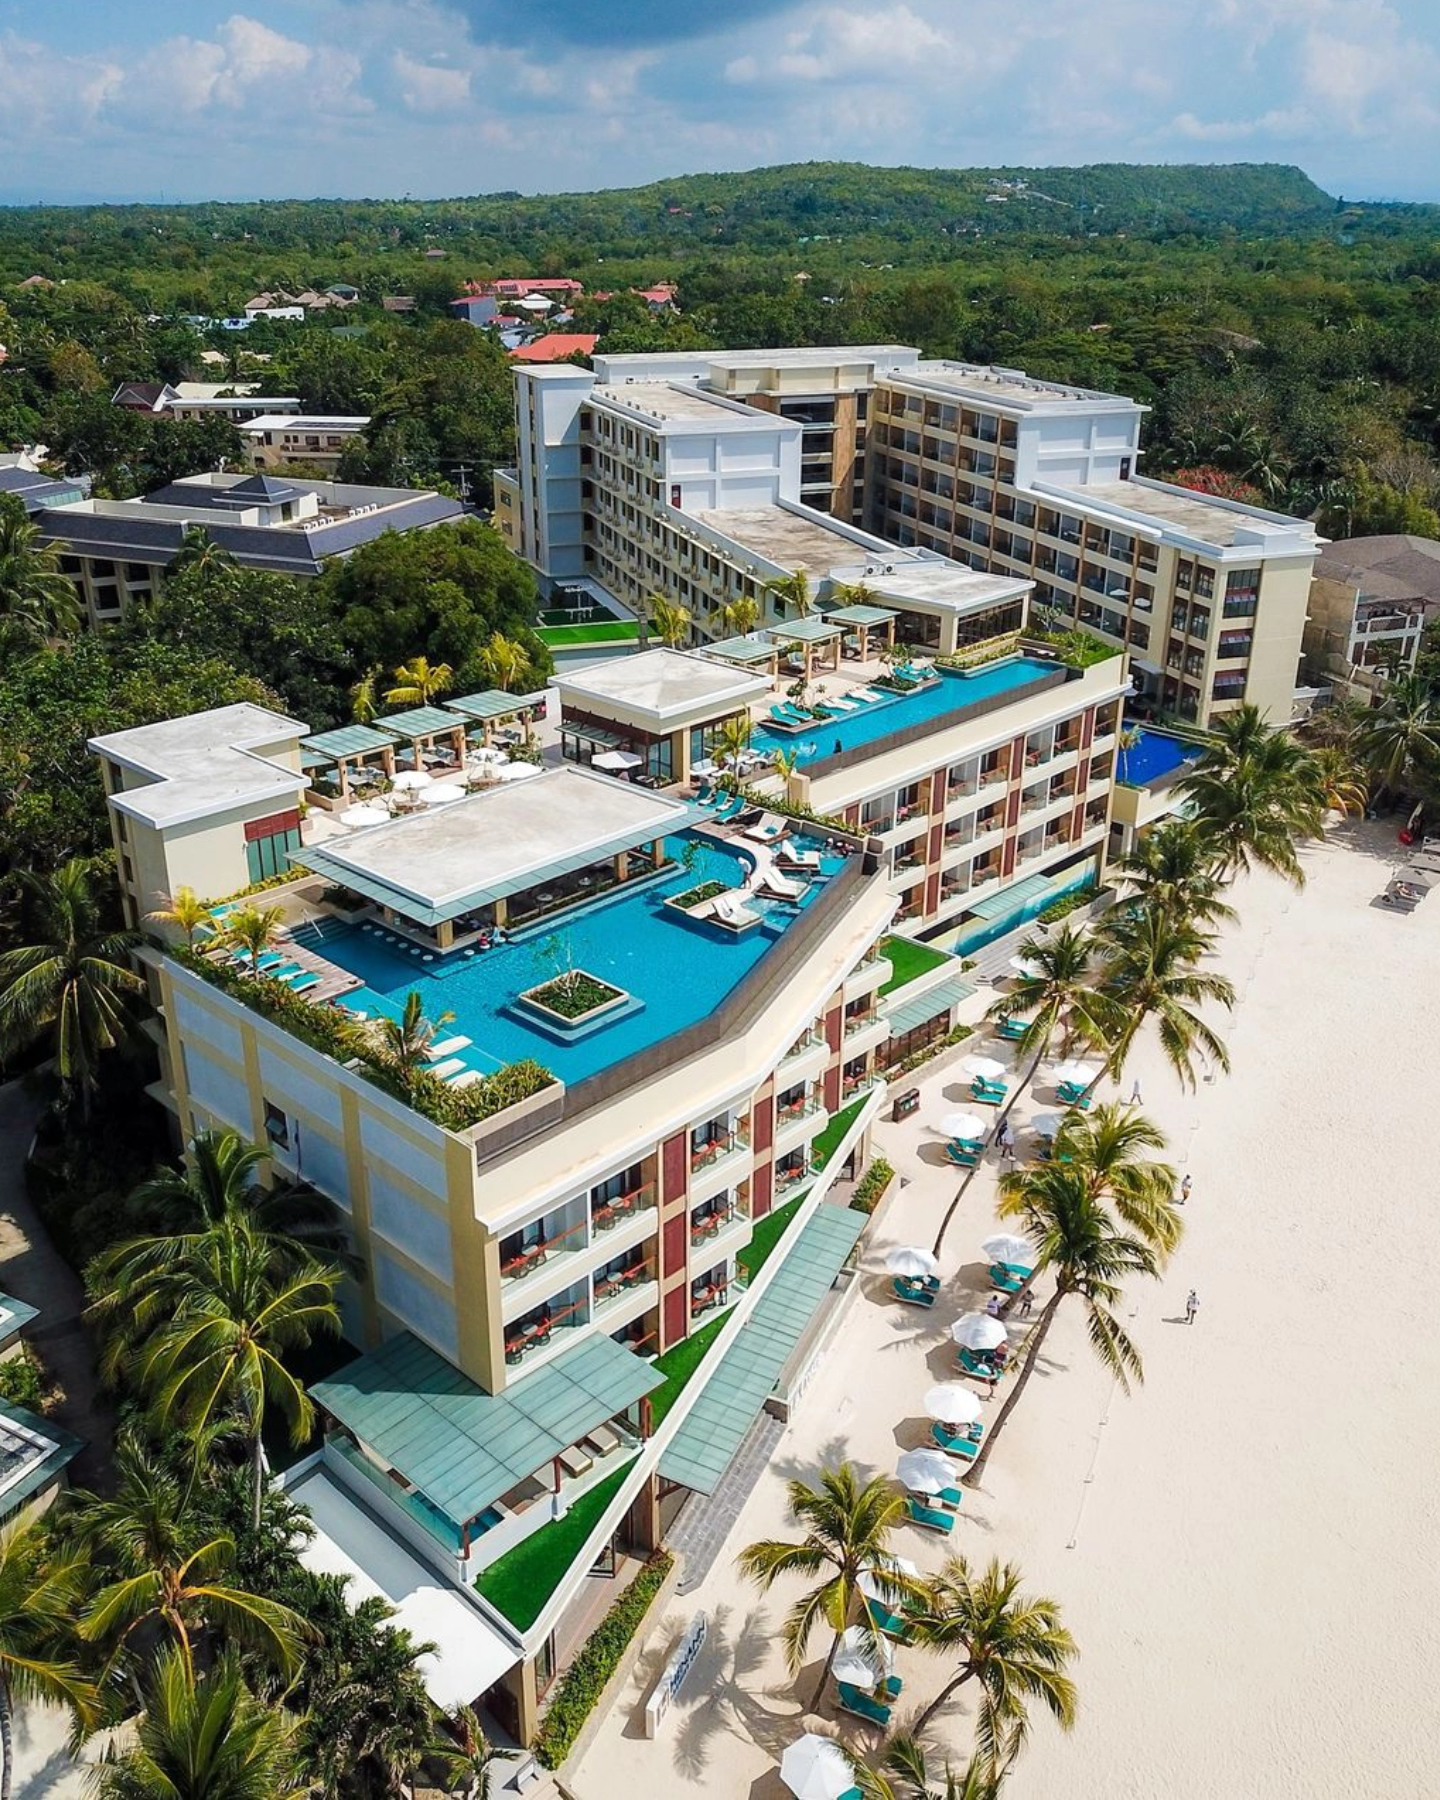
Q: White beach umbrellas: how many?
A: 13